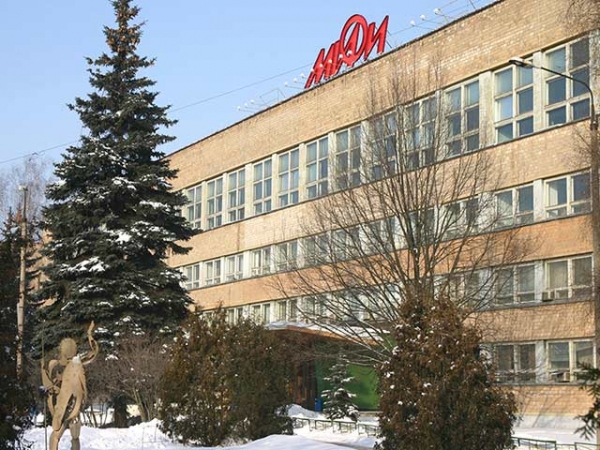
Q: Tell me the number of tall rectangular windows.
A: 12